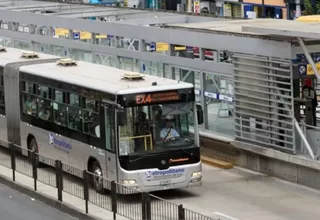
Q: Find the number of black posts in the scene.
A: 7